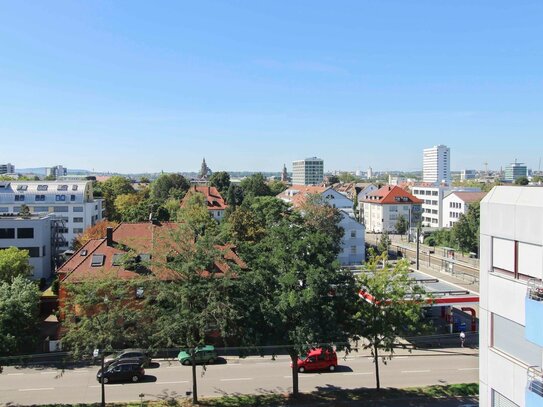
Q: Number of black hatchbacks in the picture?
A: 1